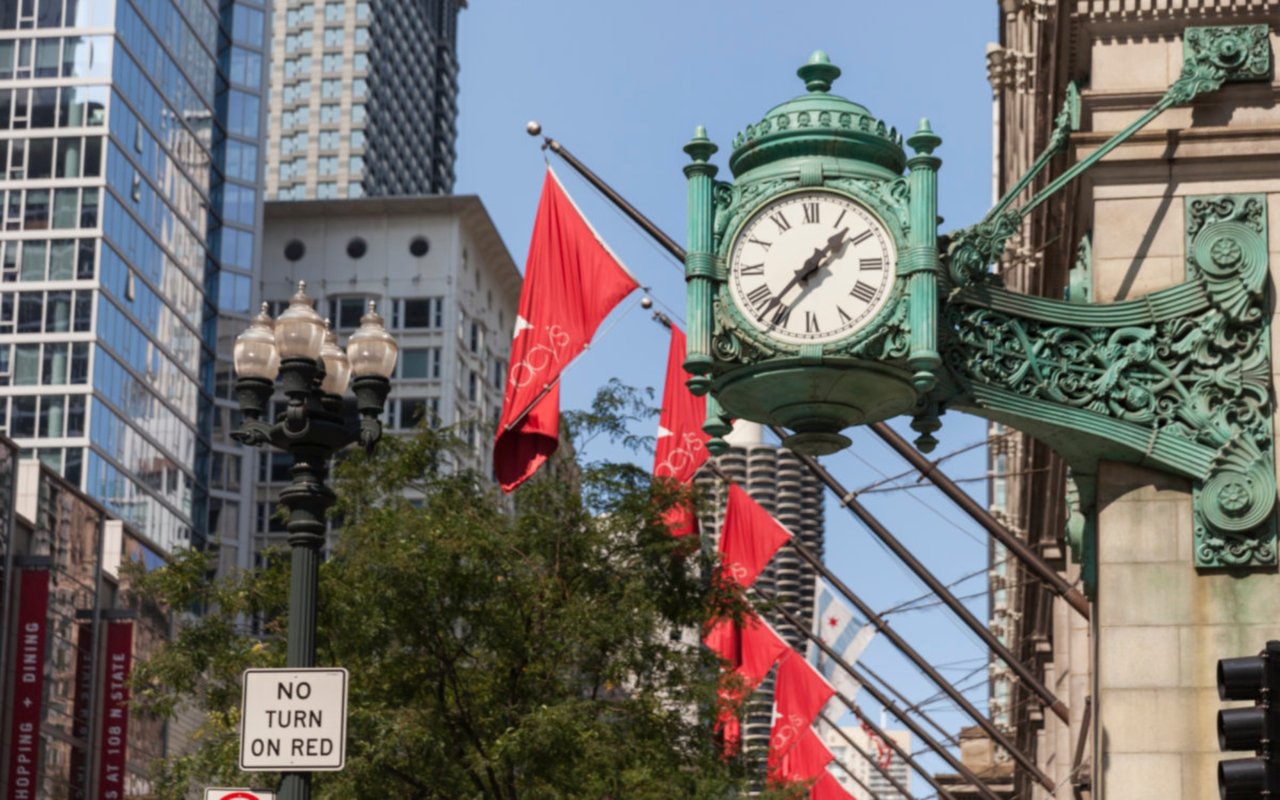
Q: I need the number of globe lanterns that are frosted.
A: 4